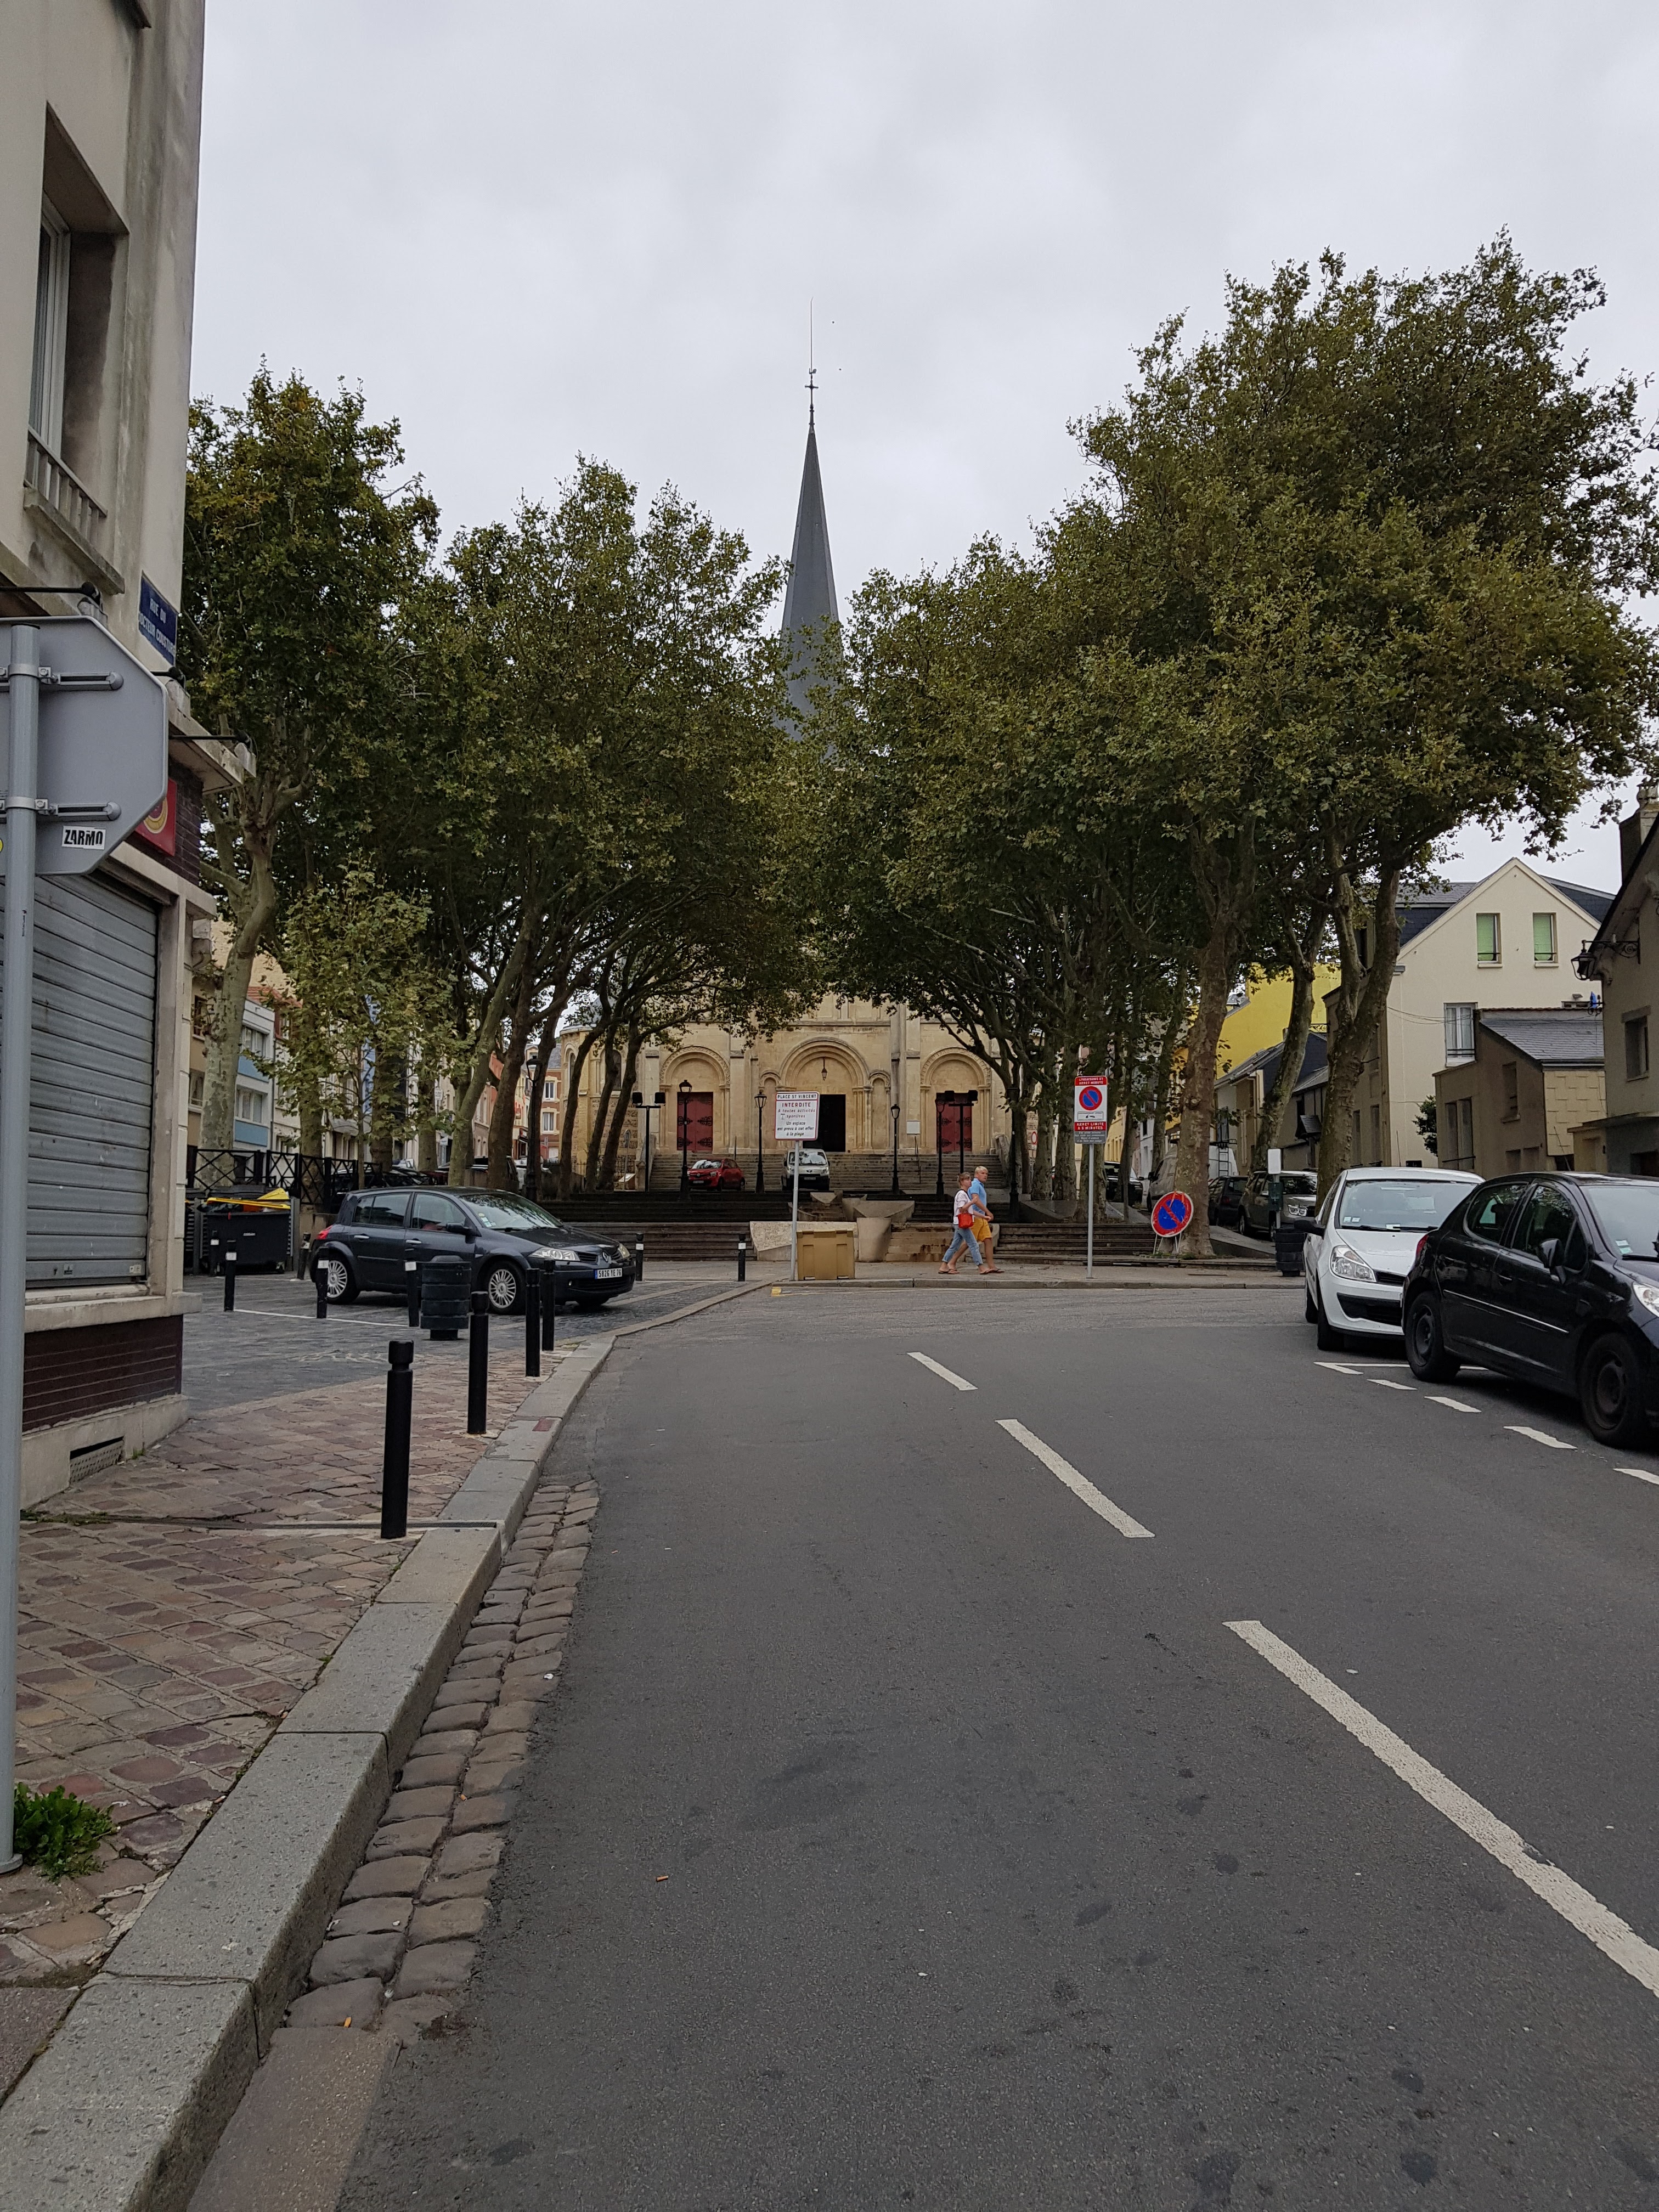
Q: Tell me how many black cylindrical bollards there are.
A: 11